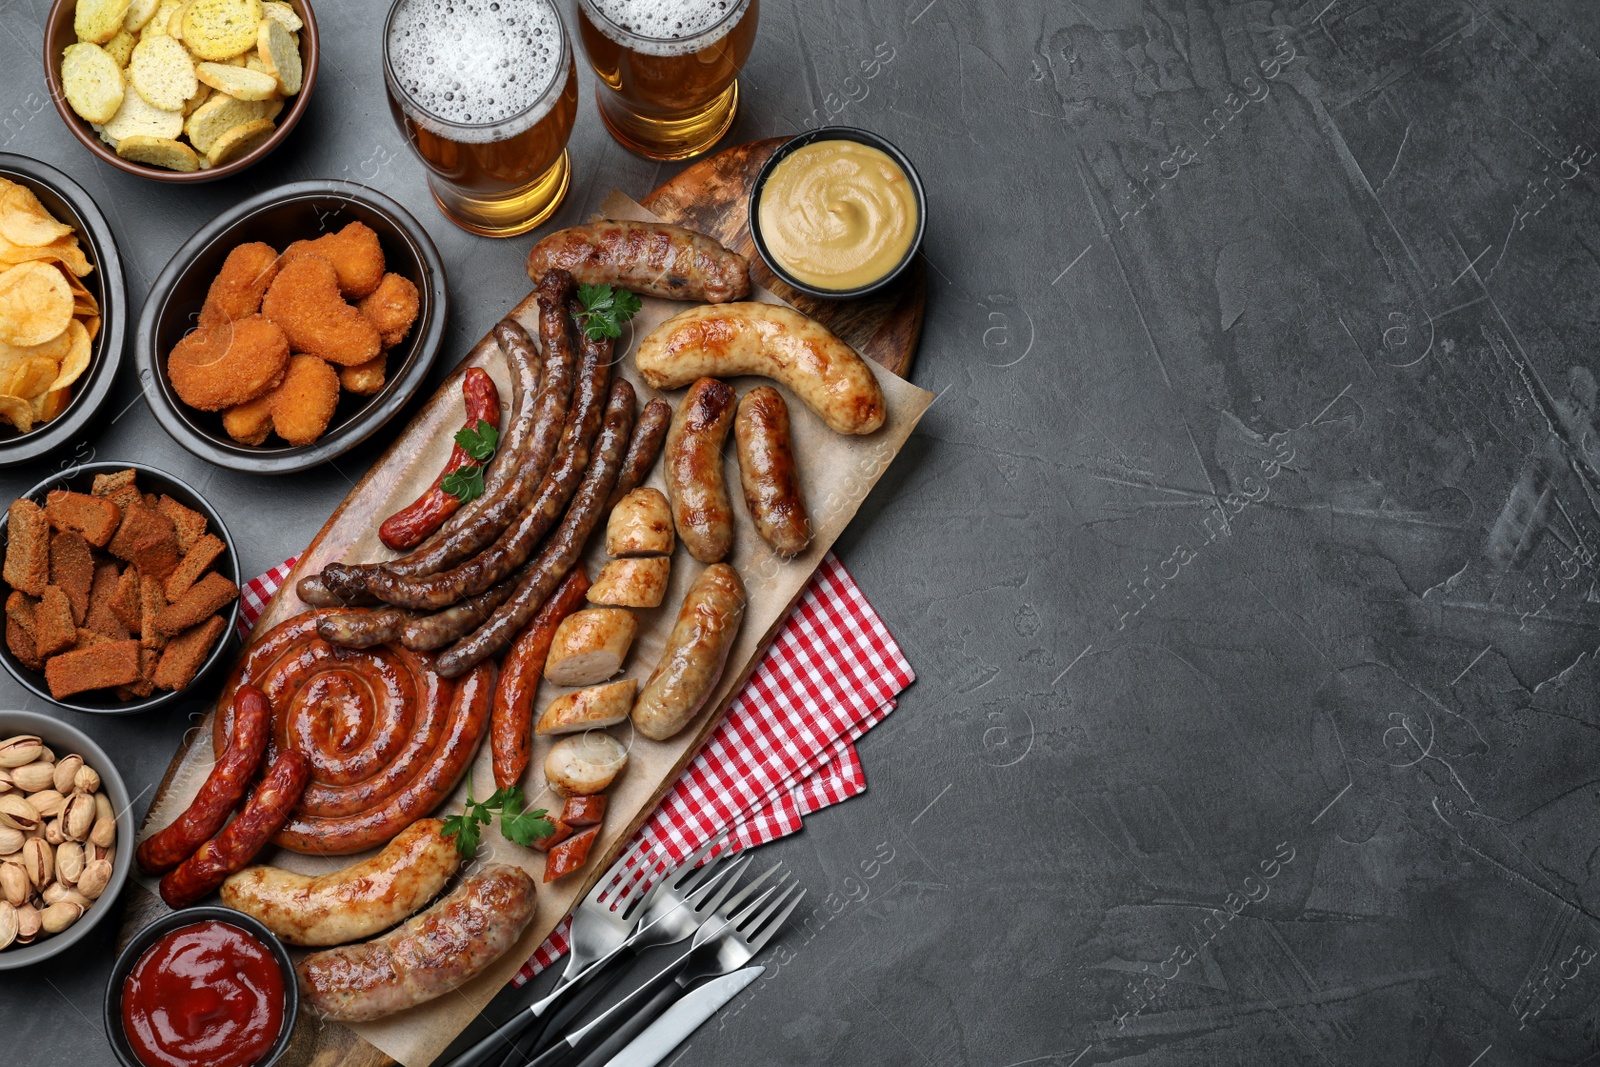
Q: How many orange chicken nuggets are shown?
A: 8